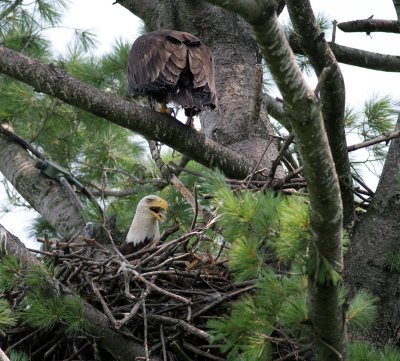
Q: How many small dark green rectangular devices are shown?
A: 1